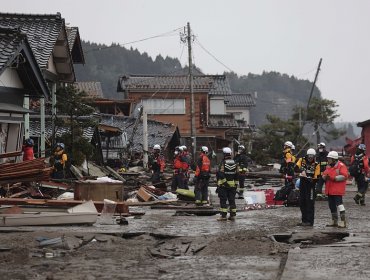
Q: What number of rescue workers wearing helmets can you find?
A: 14